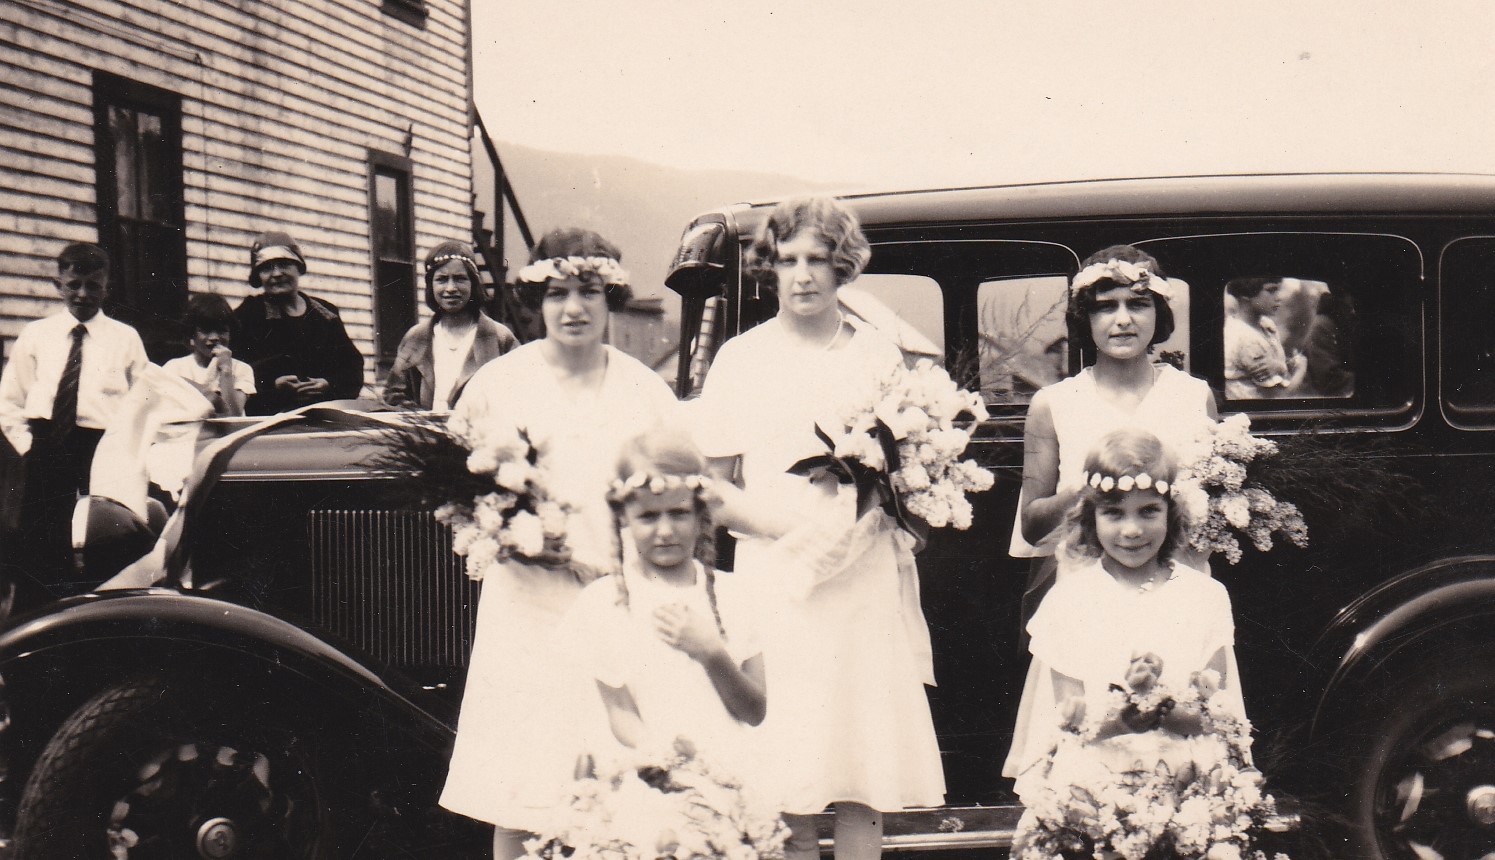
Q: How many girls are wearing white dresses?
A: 5